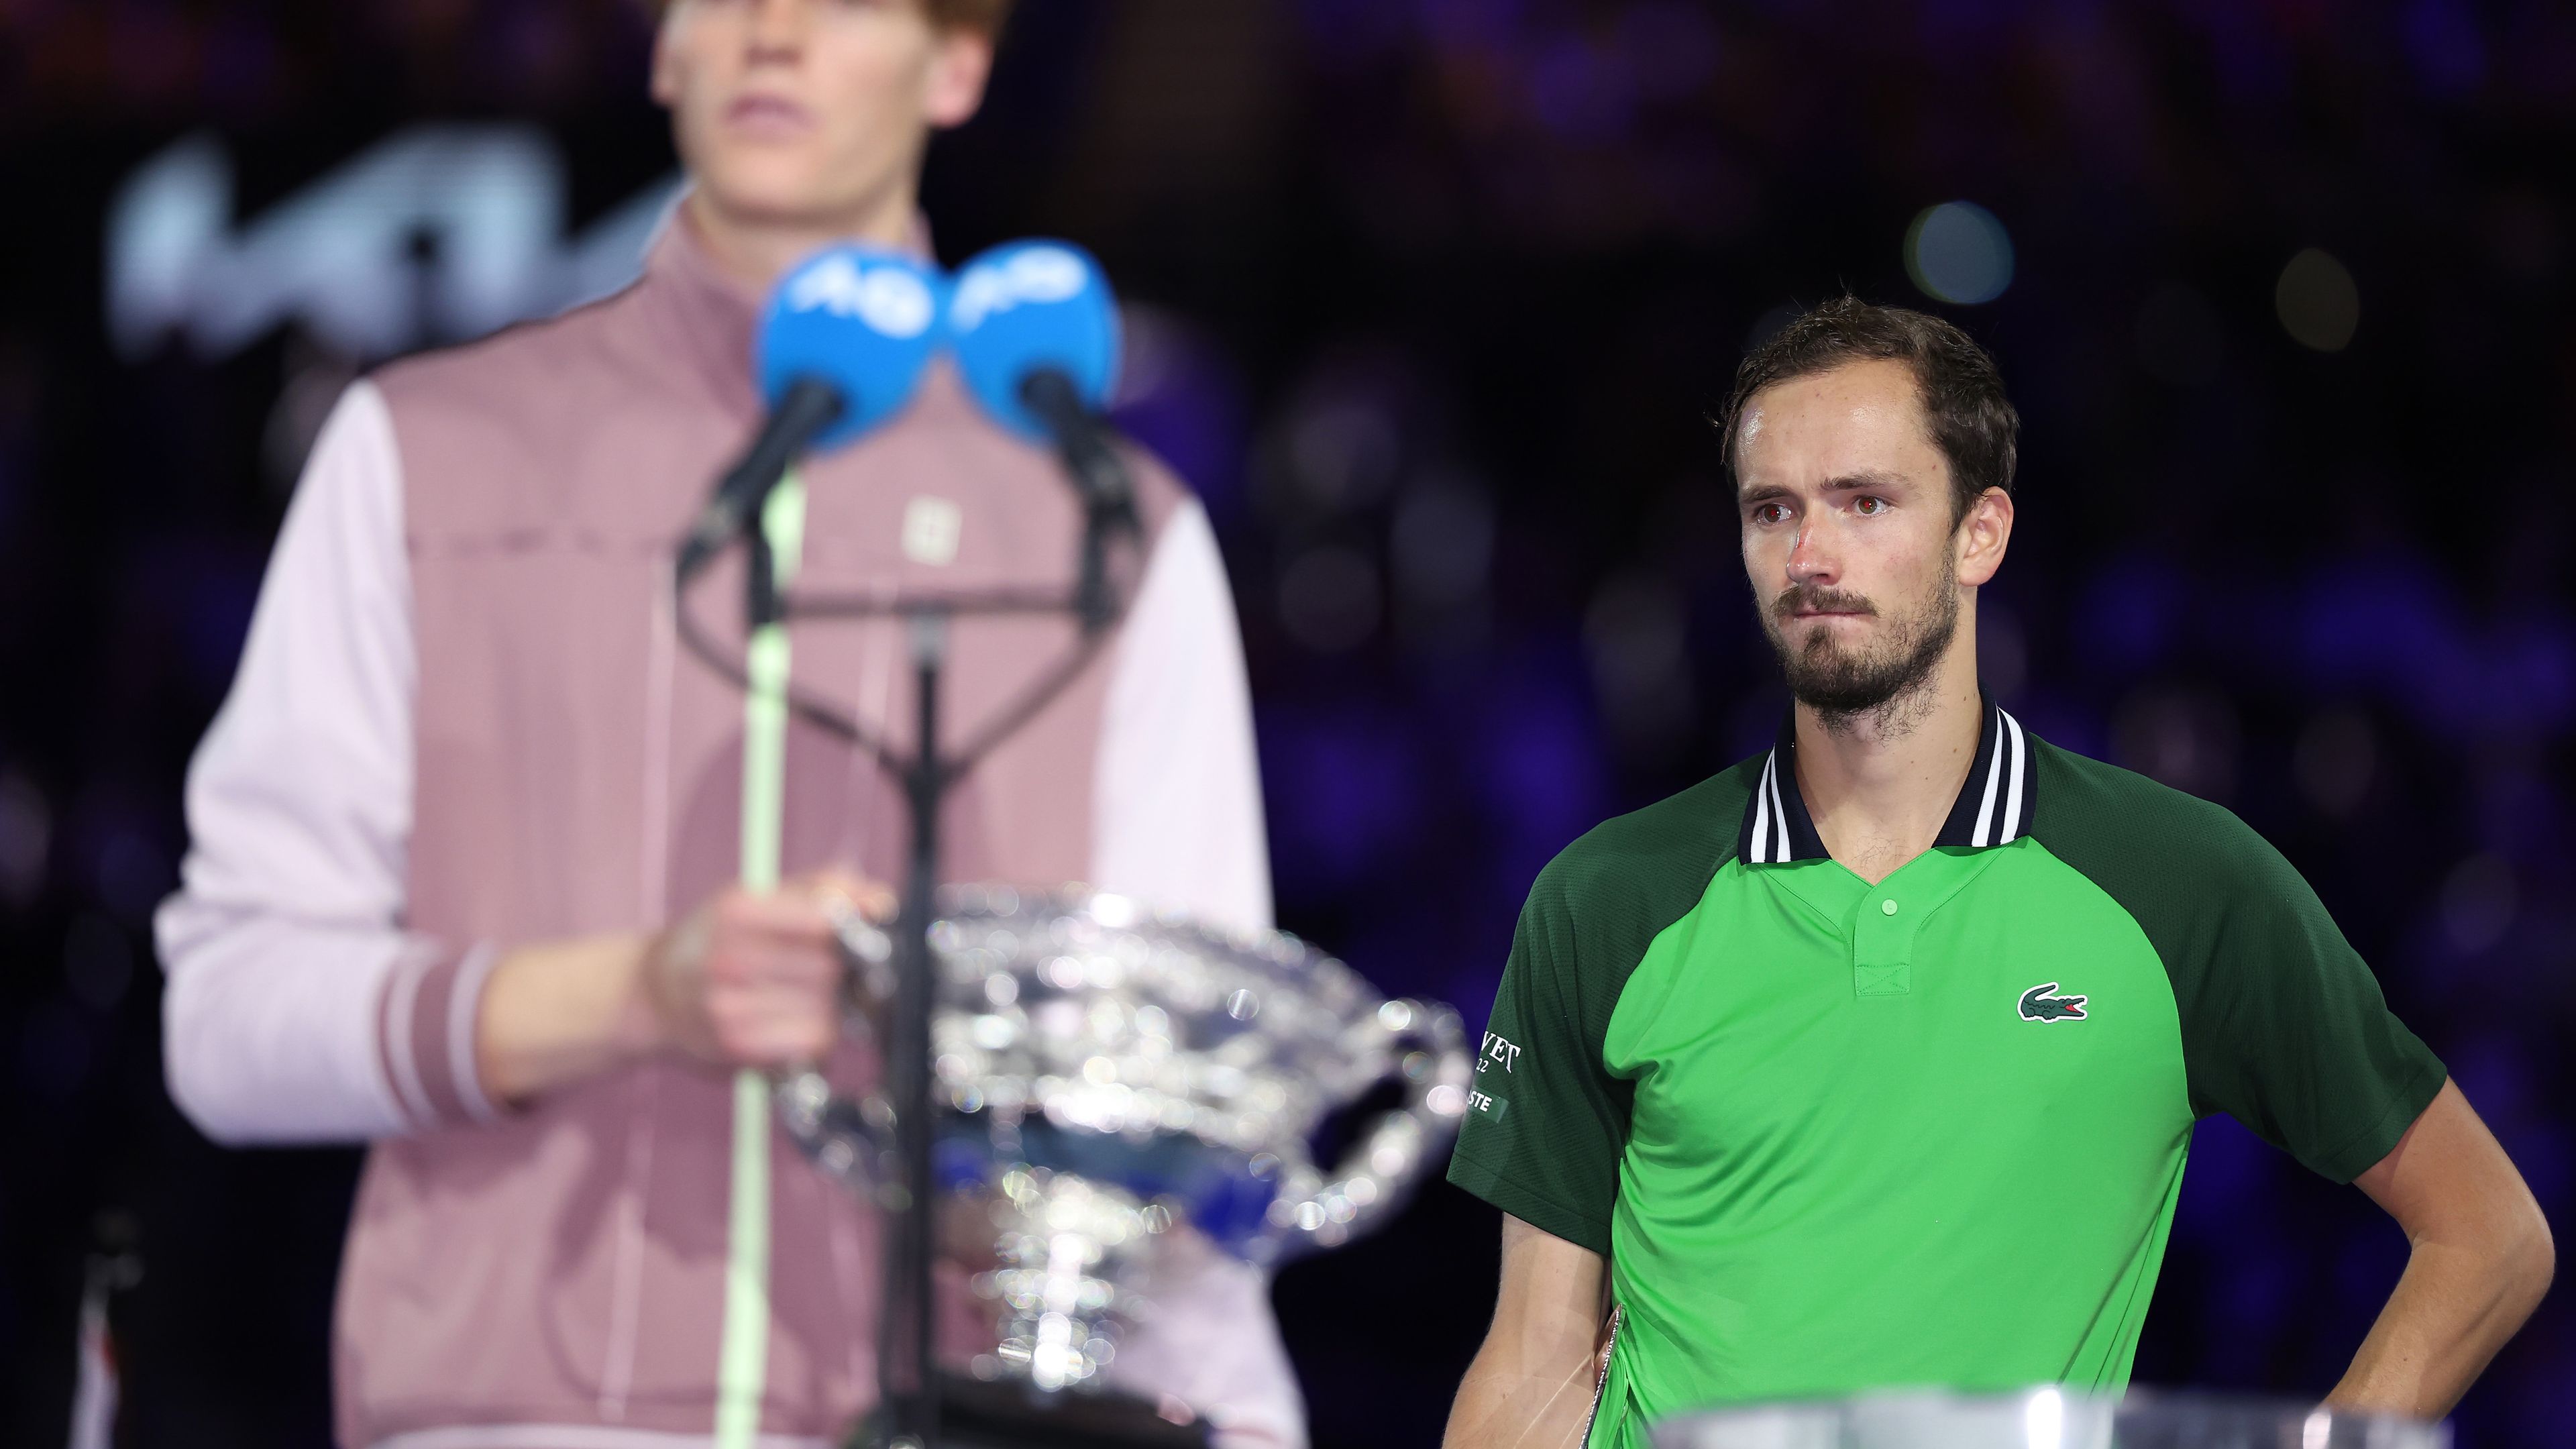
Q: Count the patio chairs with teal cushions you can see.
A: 0